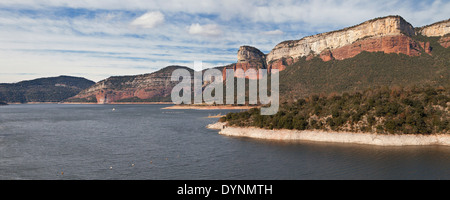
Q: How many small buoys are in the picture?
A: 6